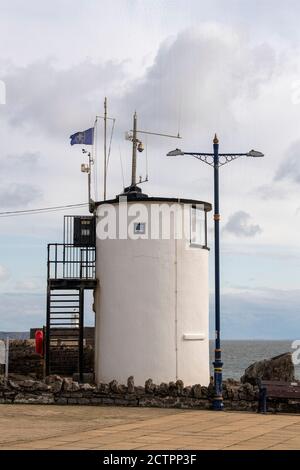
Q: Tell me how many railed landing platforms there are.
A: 1